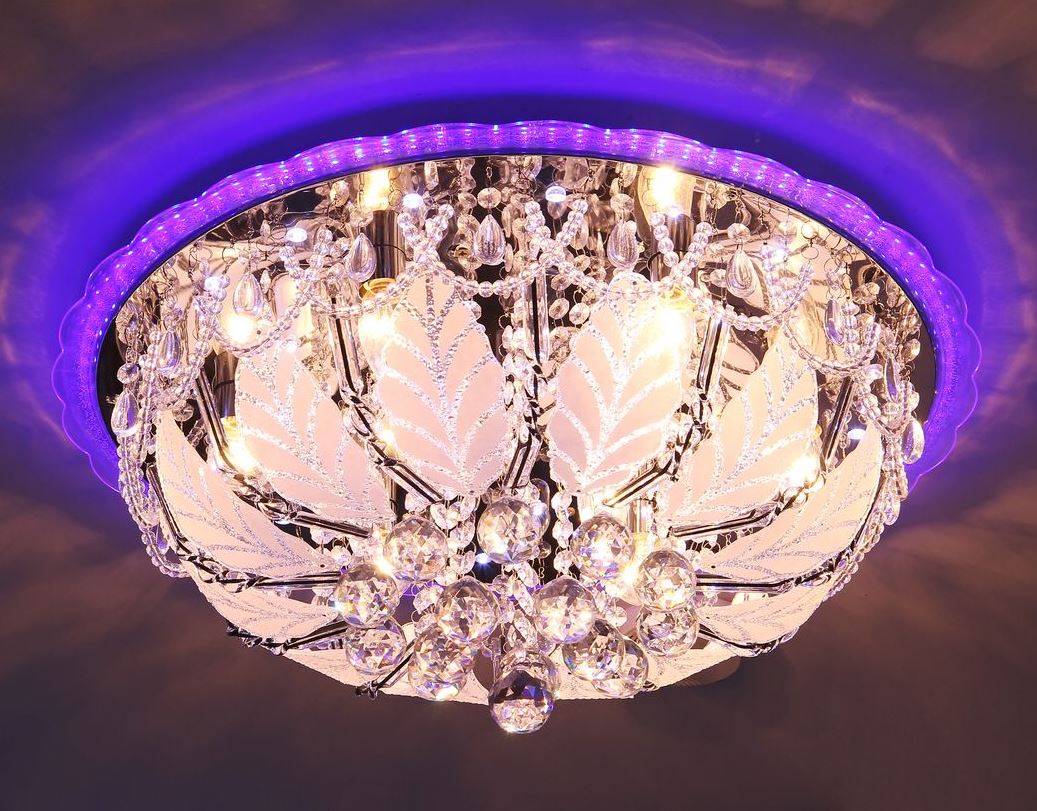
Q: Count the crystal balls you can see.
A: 15